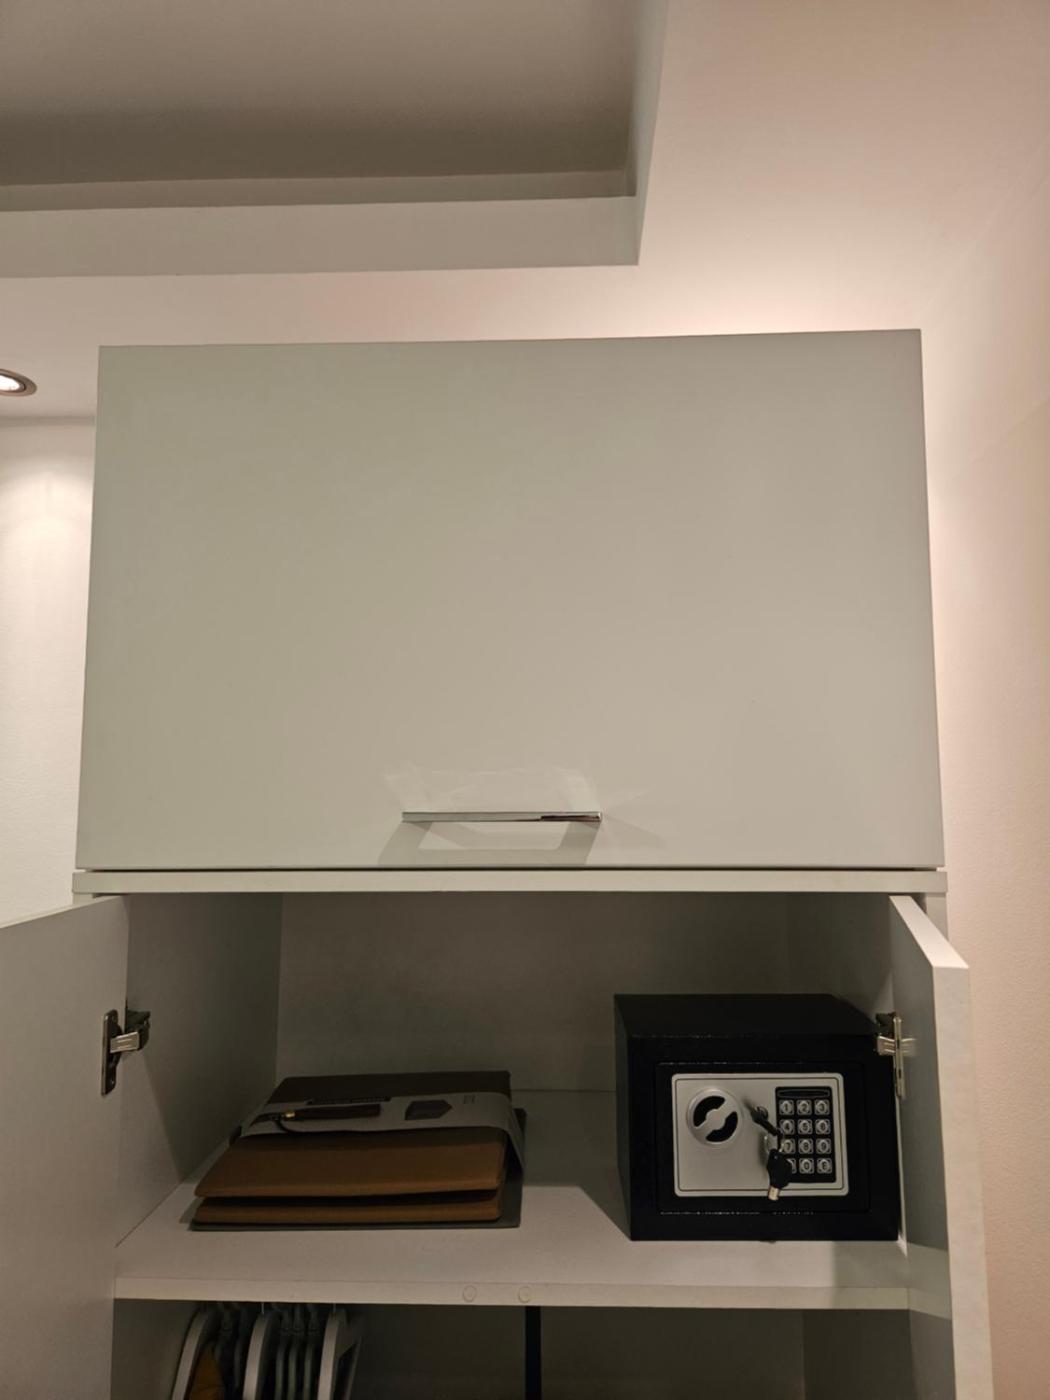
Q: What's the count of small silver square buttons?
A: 12